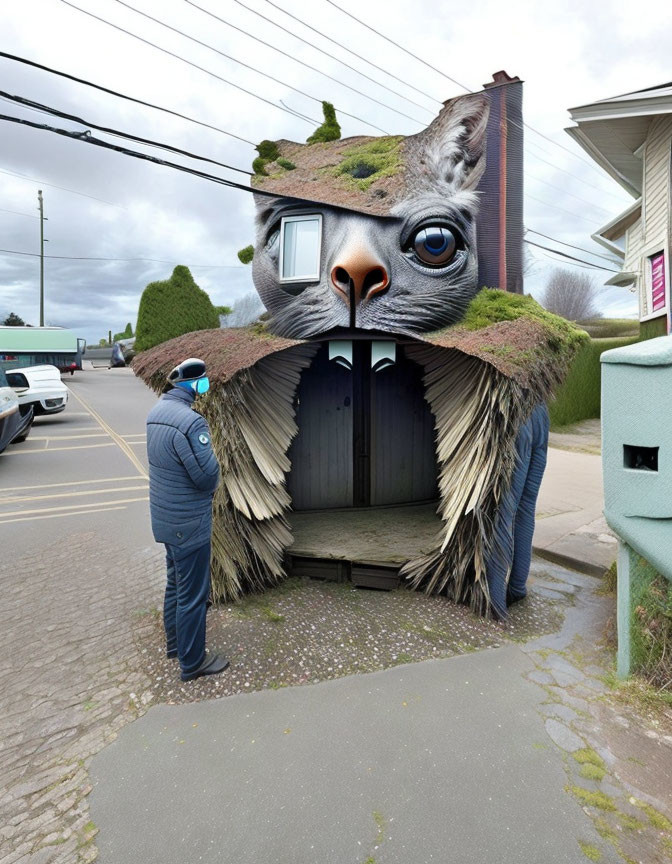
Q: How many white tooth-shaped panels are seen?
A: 2